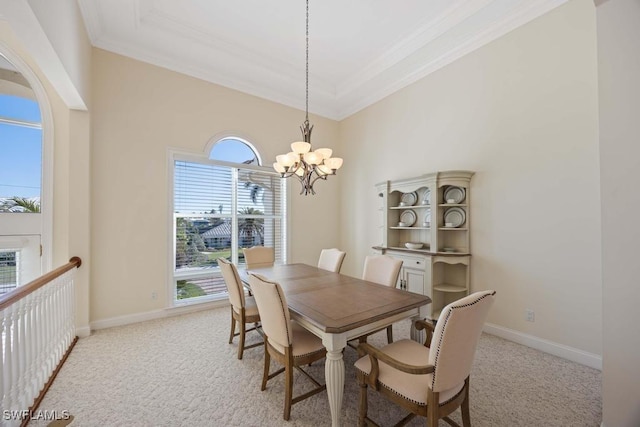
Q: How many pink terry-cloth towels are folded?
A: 0